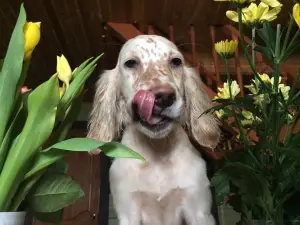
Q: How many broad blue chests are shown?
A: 0